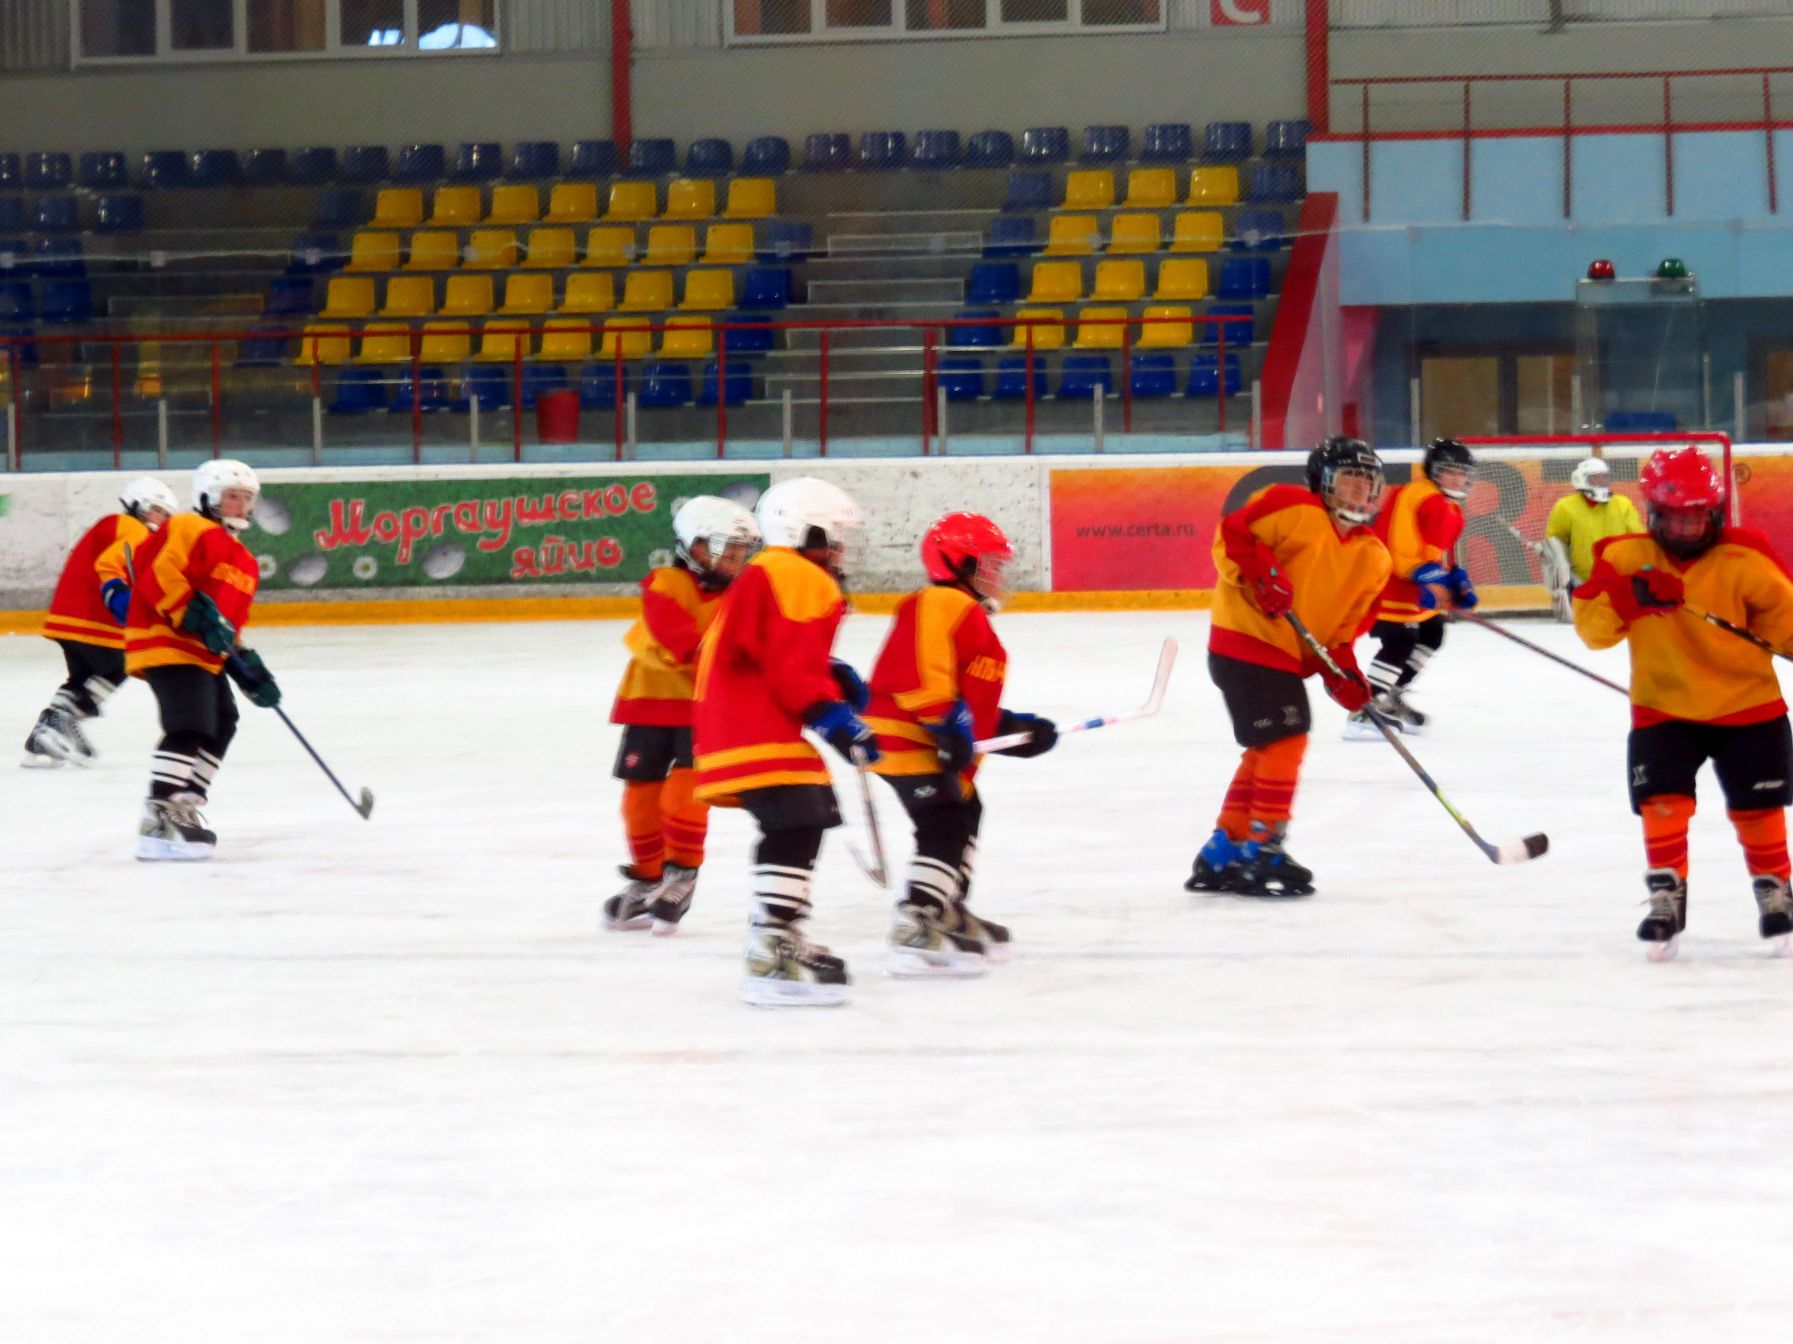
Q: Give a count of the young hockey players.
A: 9